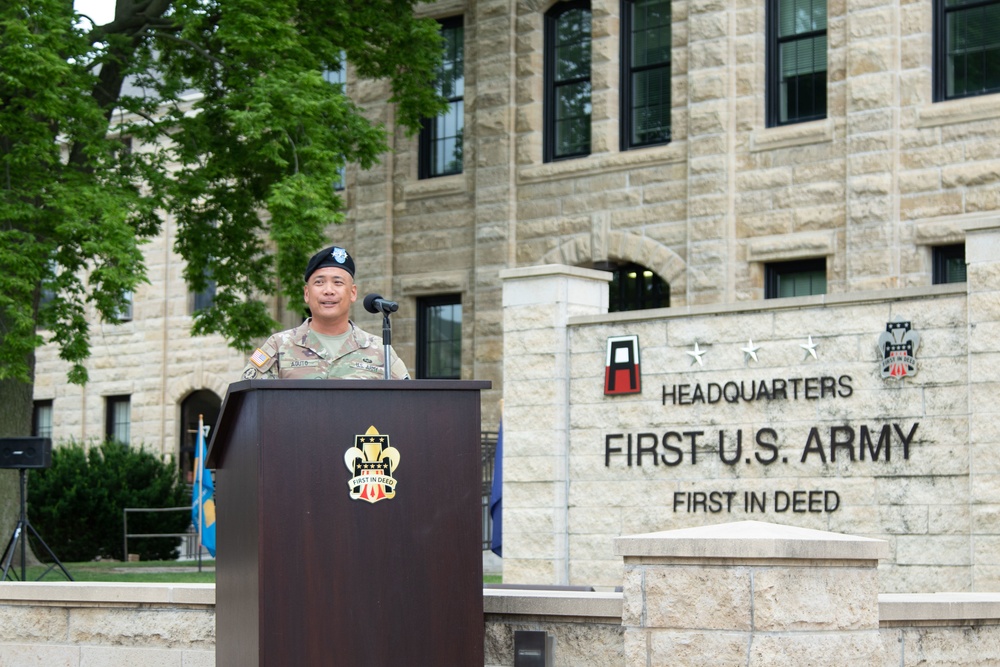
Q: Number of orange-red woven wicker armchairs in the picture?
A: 0